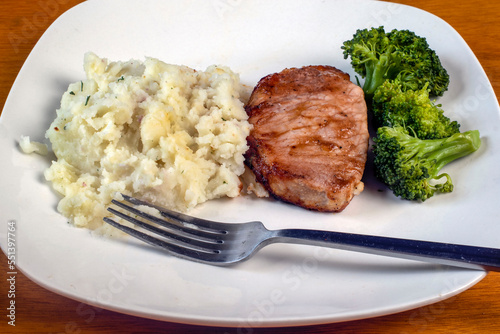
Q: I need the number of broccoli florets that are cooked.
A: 3